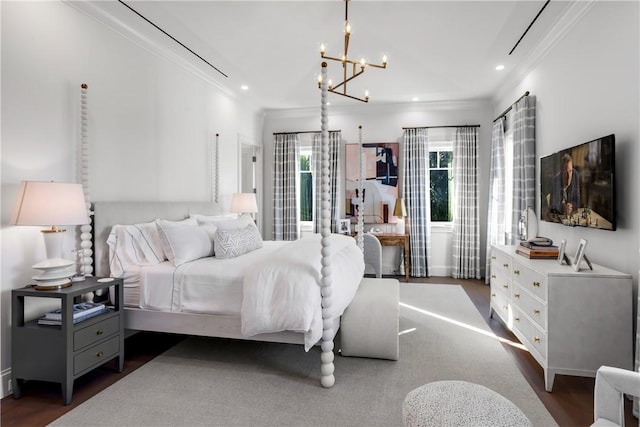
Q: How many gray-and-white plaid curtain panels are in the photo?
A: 6